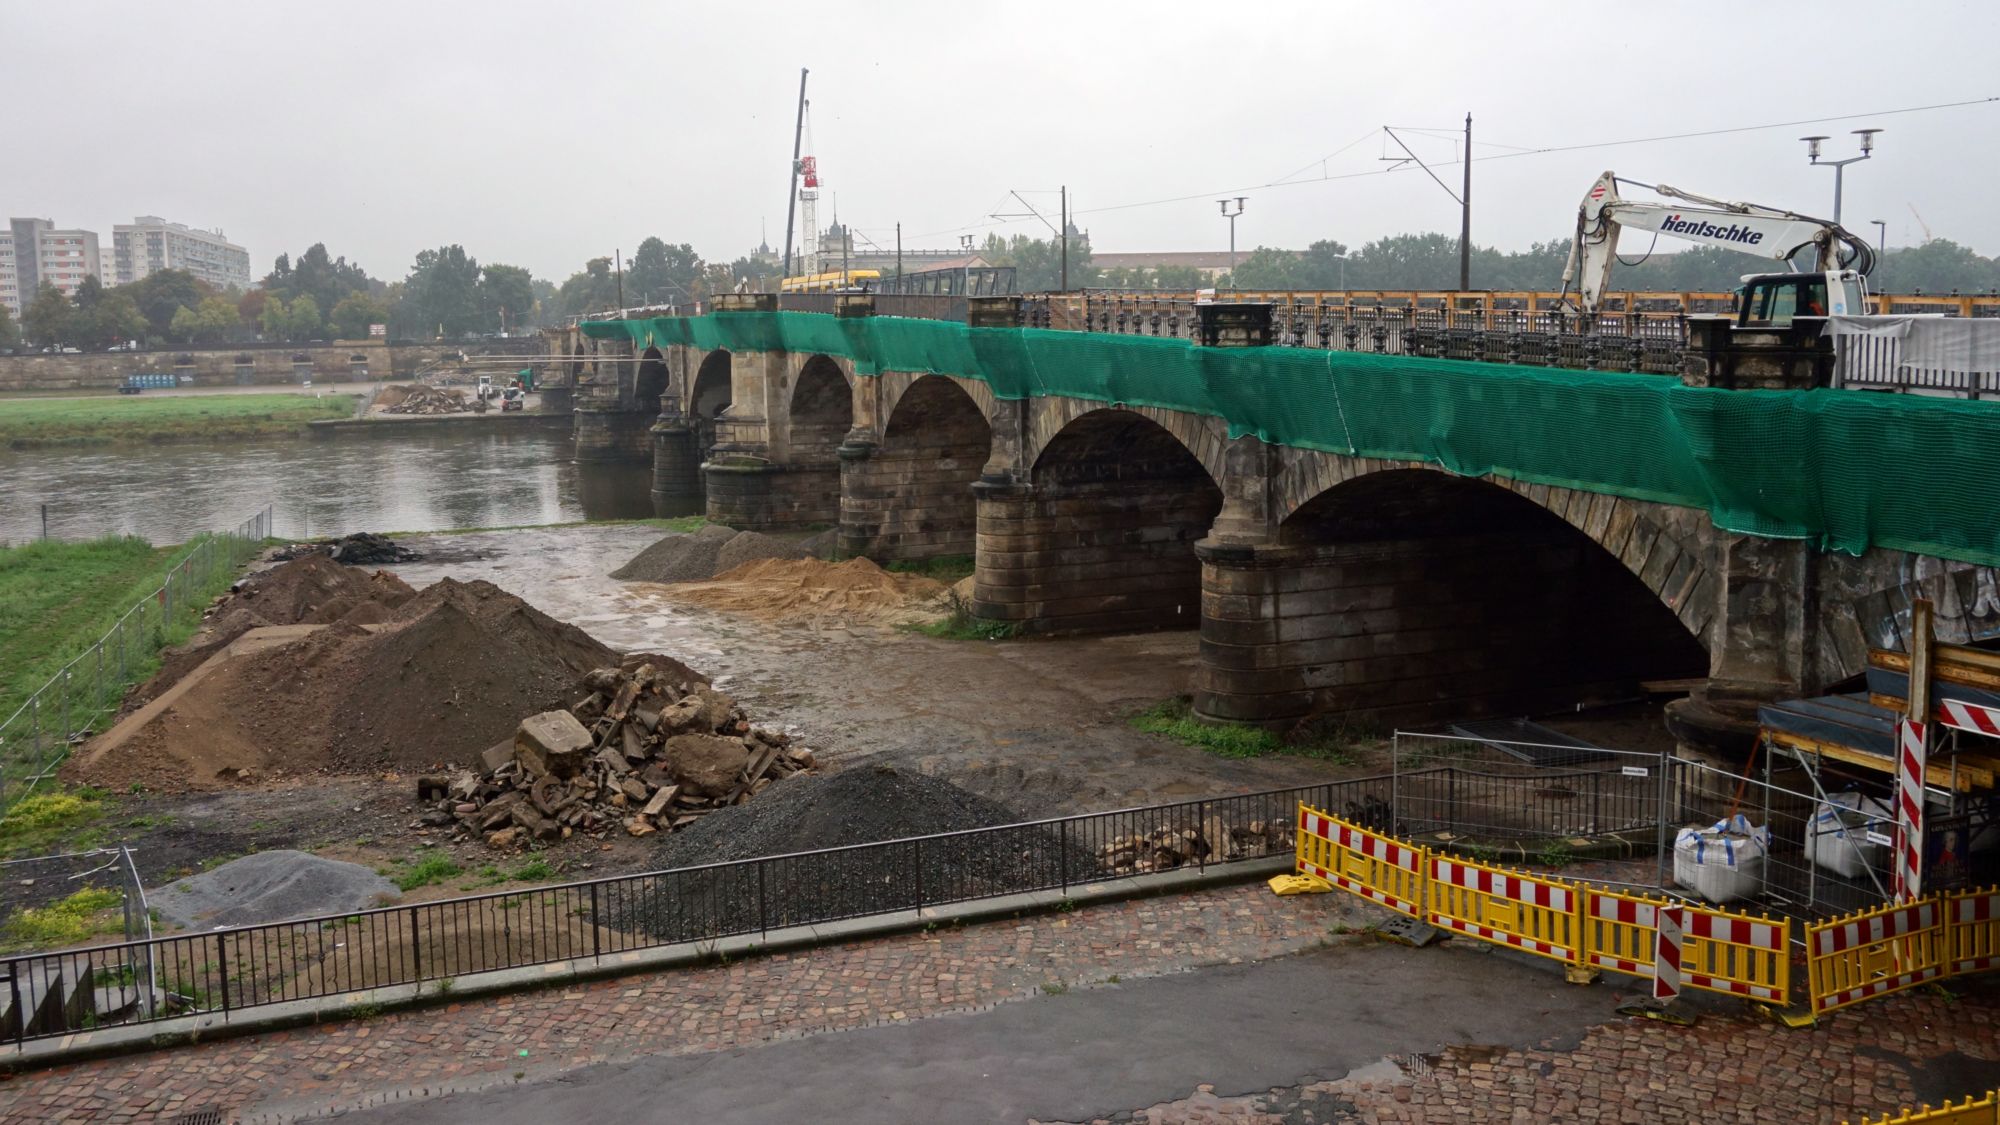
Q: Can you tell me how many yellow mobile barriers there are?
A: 6